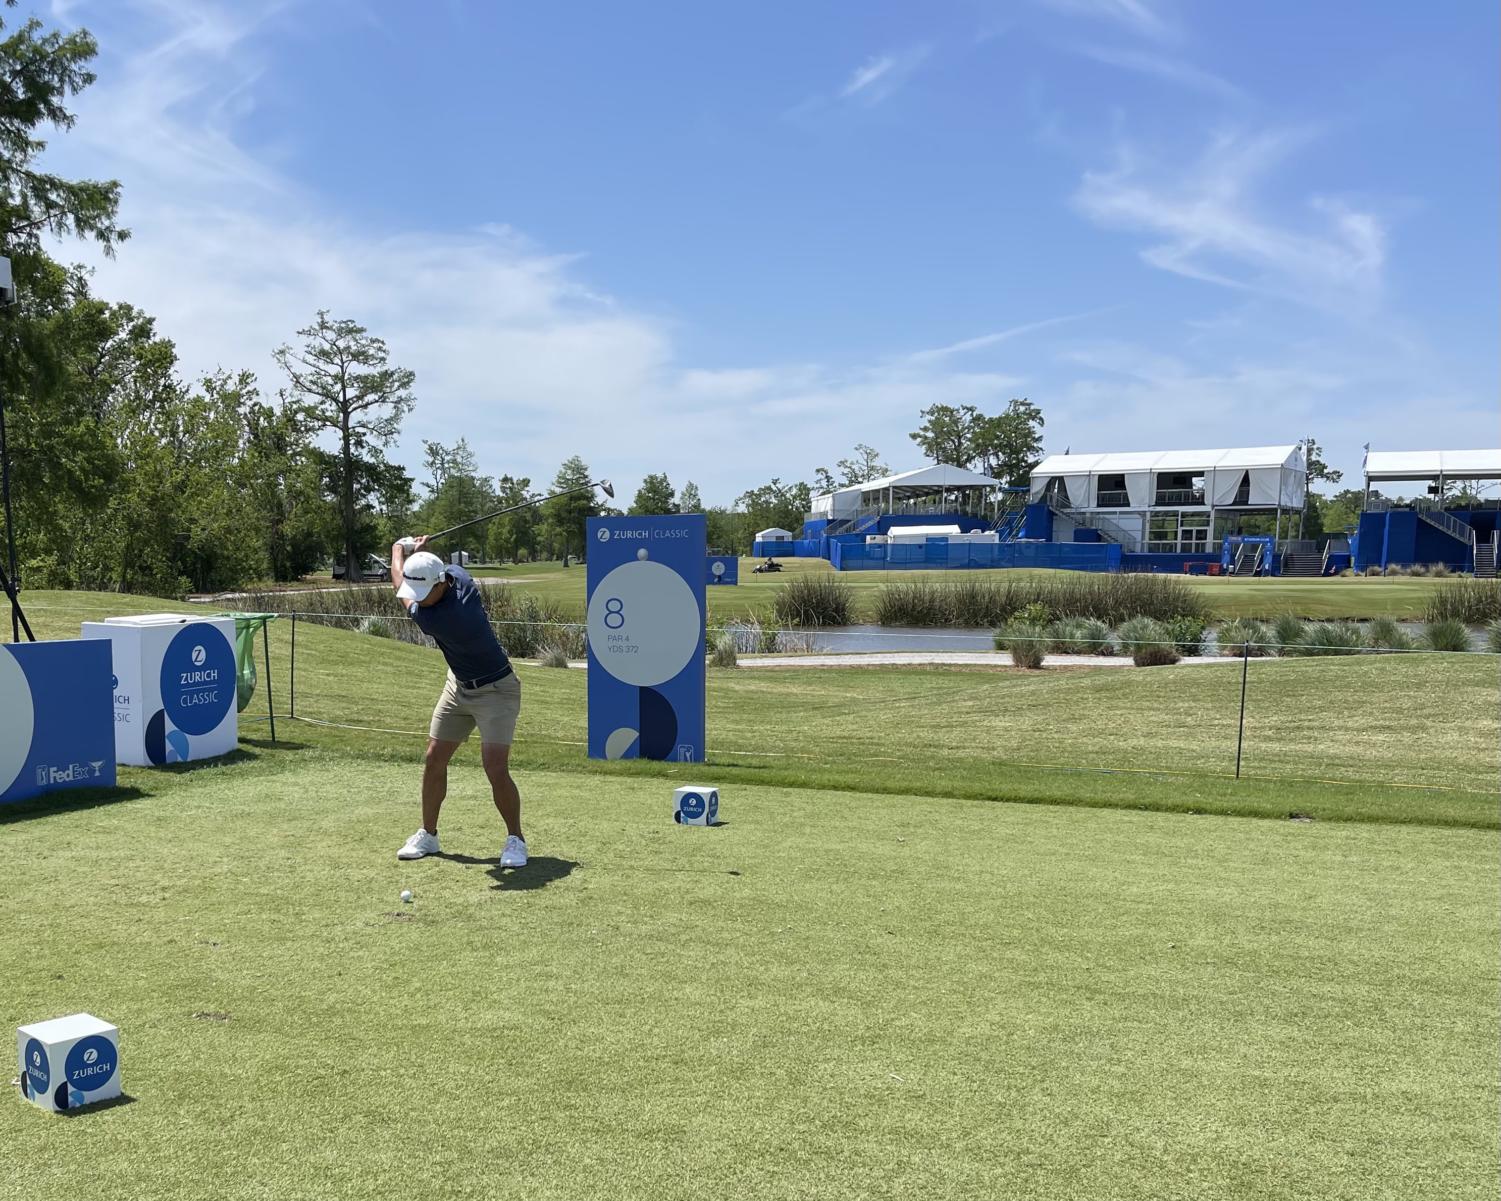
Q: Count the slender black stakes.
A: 3